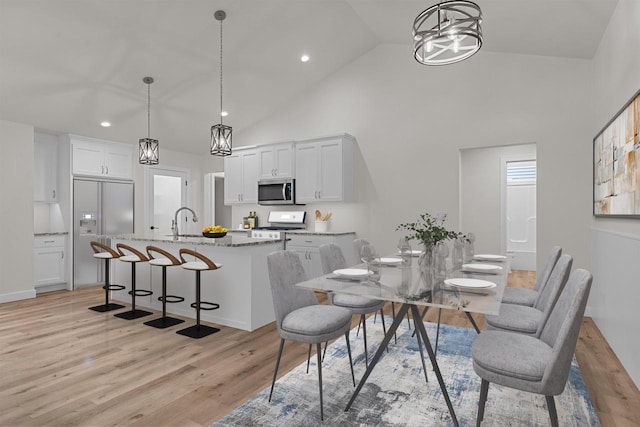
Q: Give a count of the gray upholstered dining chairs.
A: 6